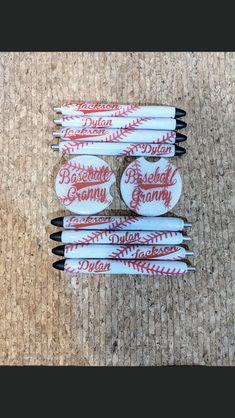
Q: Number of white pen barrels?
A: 8